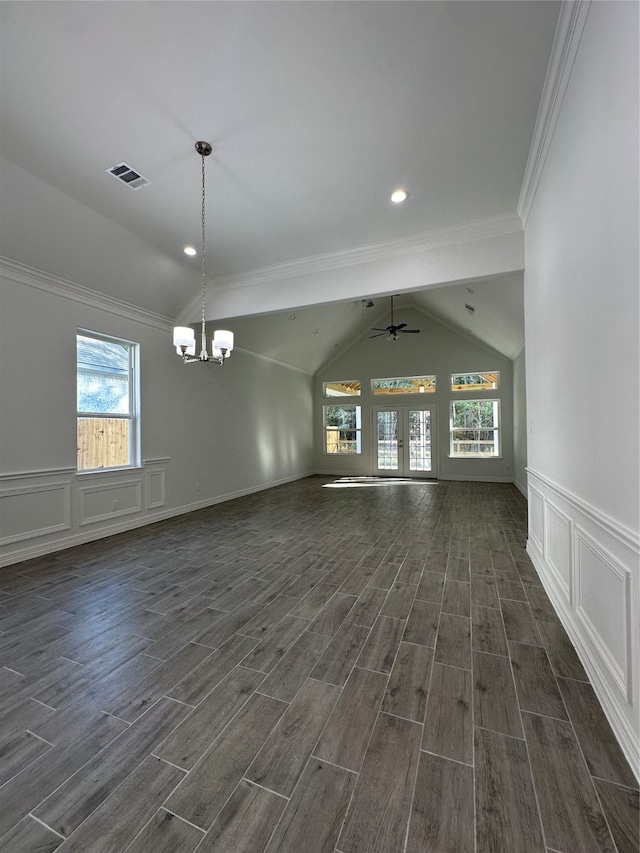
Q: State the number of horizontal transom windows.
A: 3